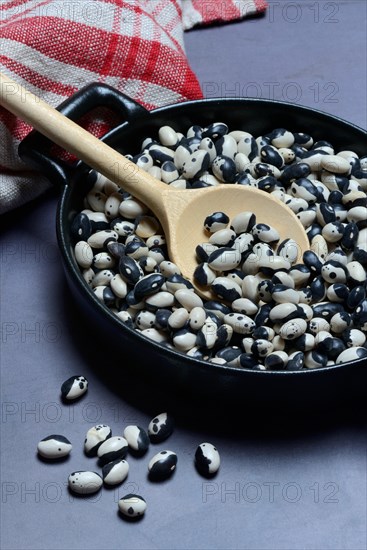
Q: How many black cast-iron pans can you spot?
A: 1